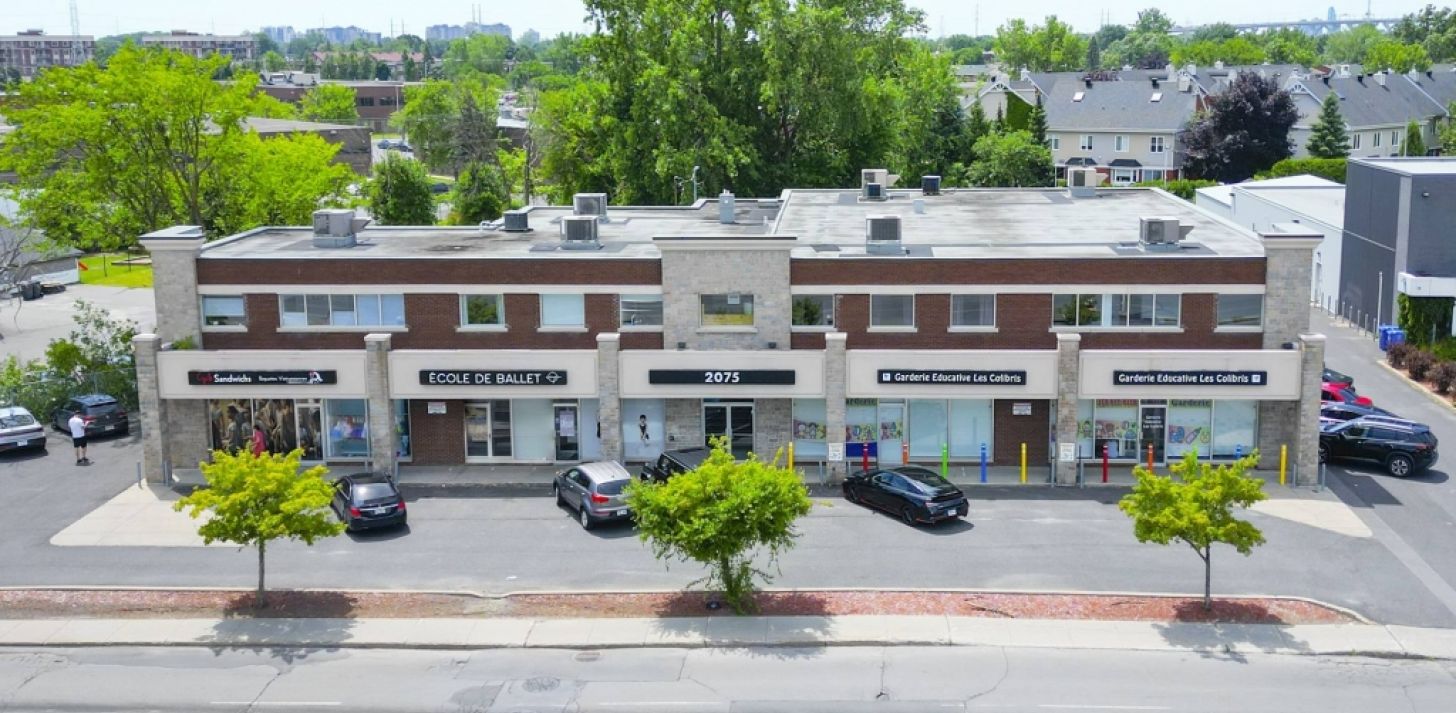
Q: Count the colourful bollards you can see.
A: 11